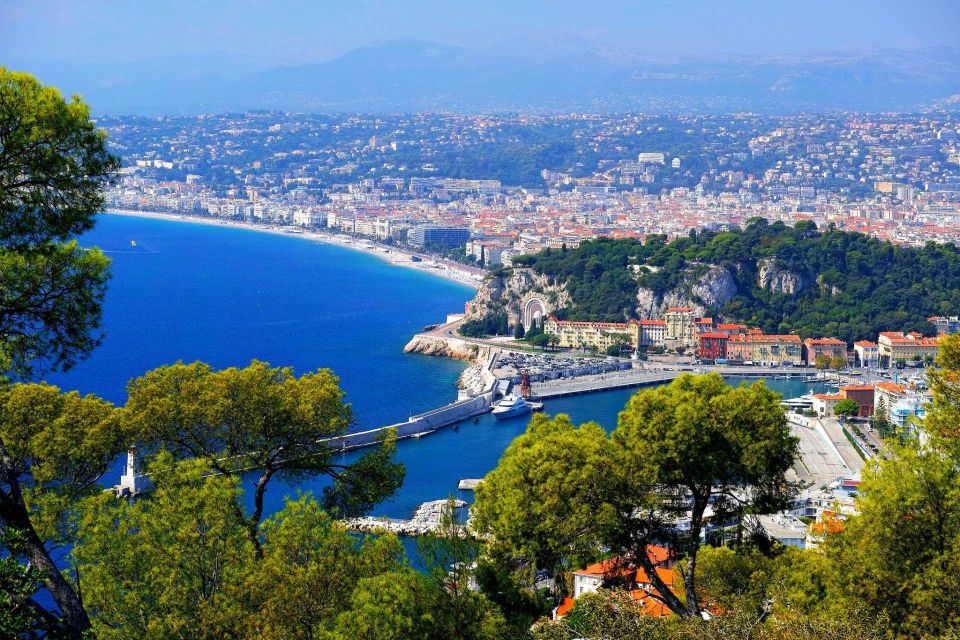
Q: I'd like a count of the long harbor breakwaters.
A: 1